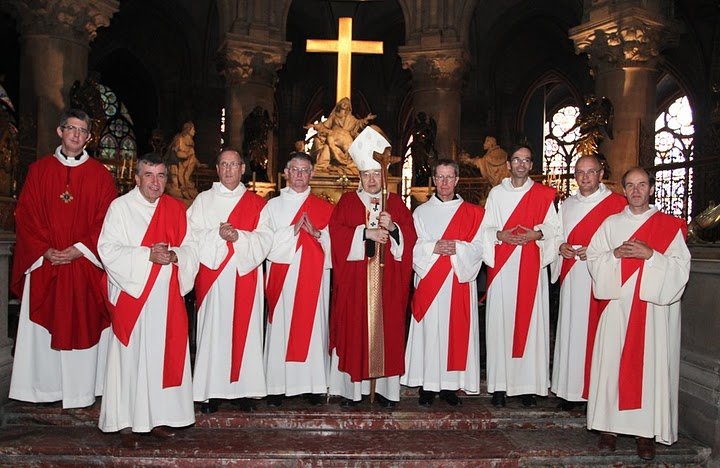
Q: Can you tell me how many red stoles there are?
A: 7